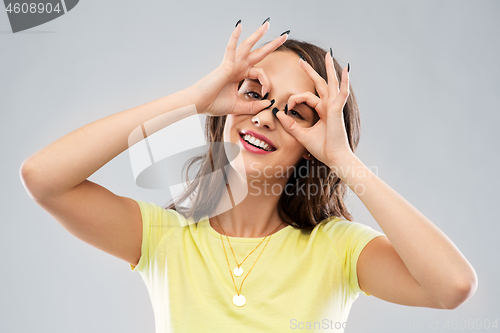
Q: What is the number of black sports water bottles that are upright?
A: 0